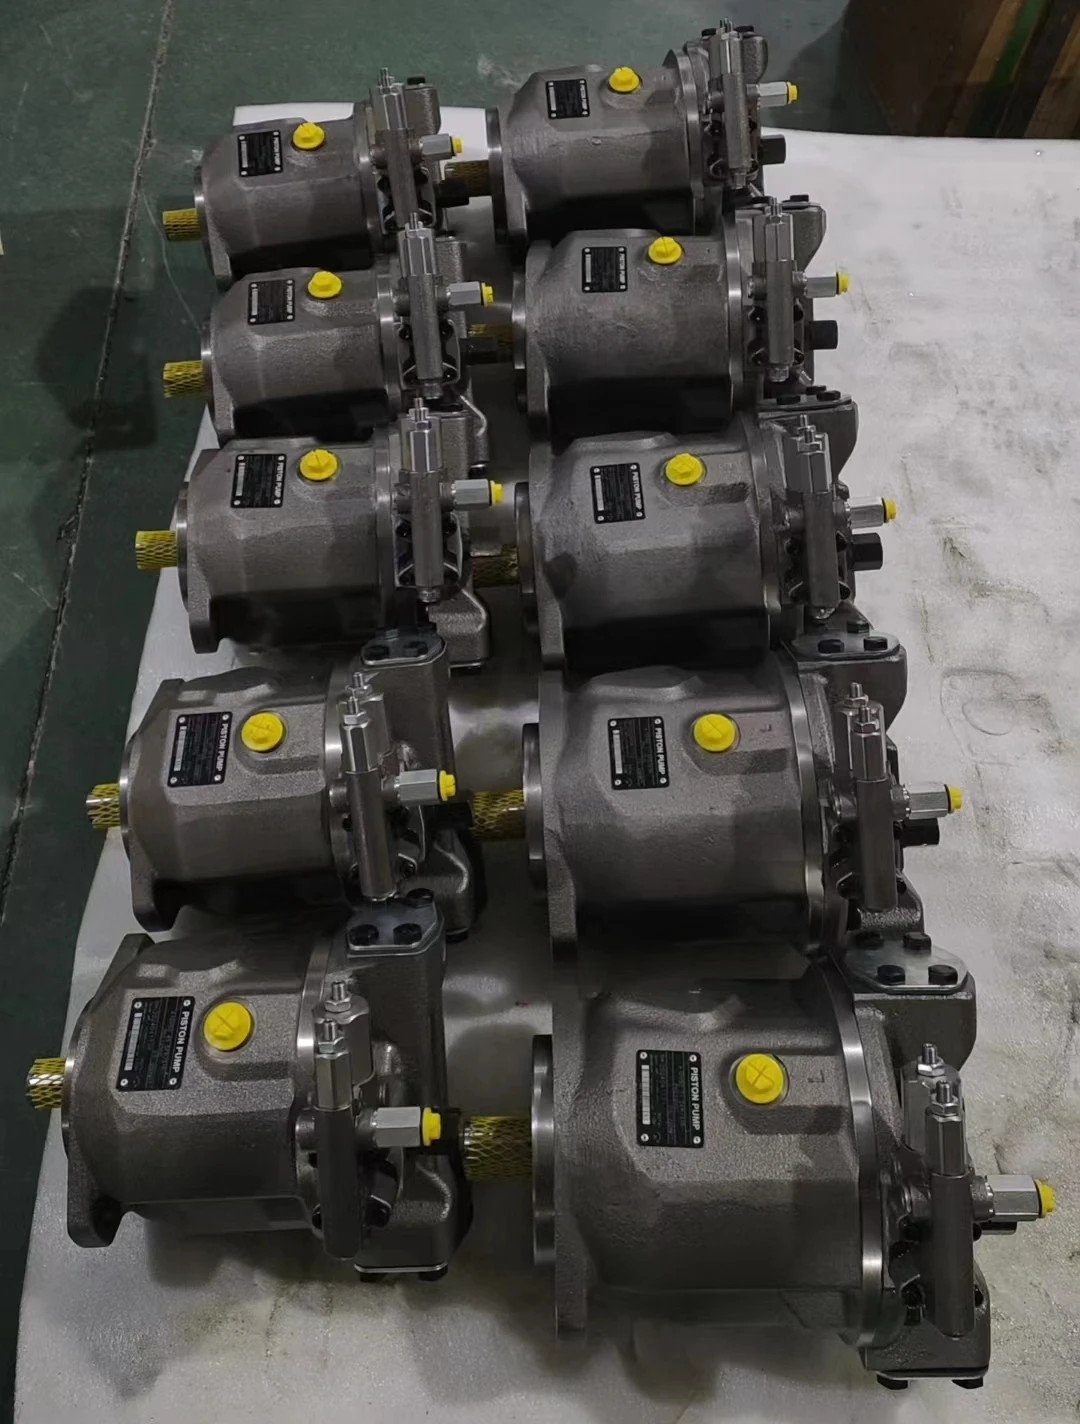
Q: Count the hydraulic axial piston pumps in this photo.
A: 10